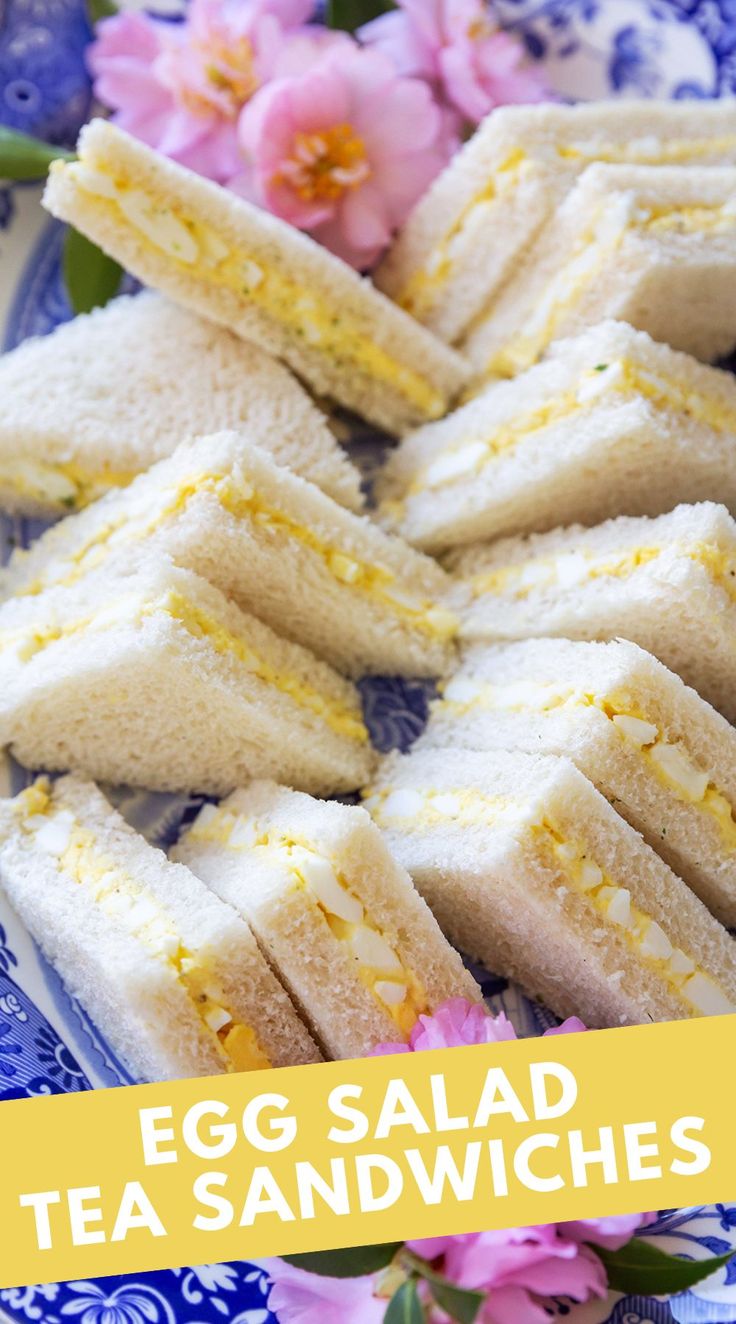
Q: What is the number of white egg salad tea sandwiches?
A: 12